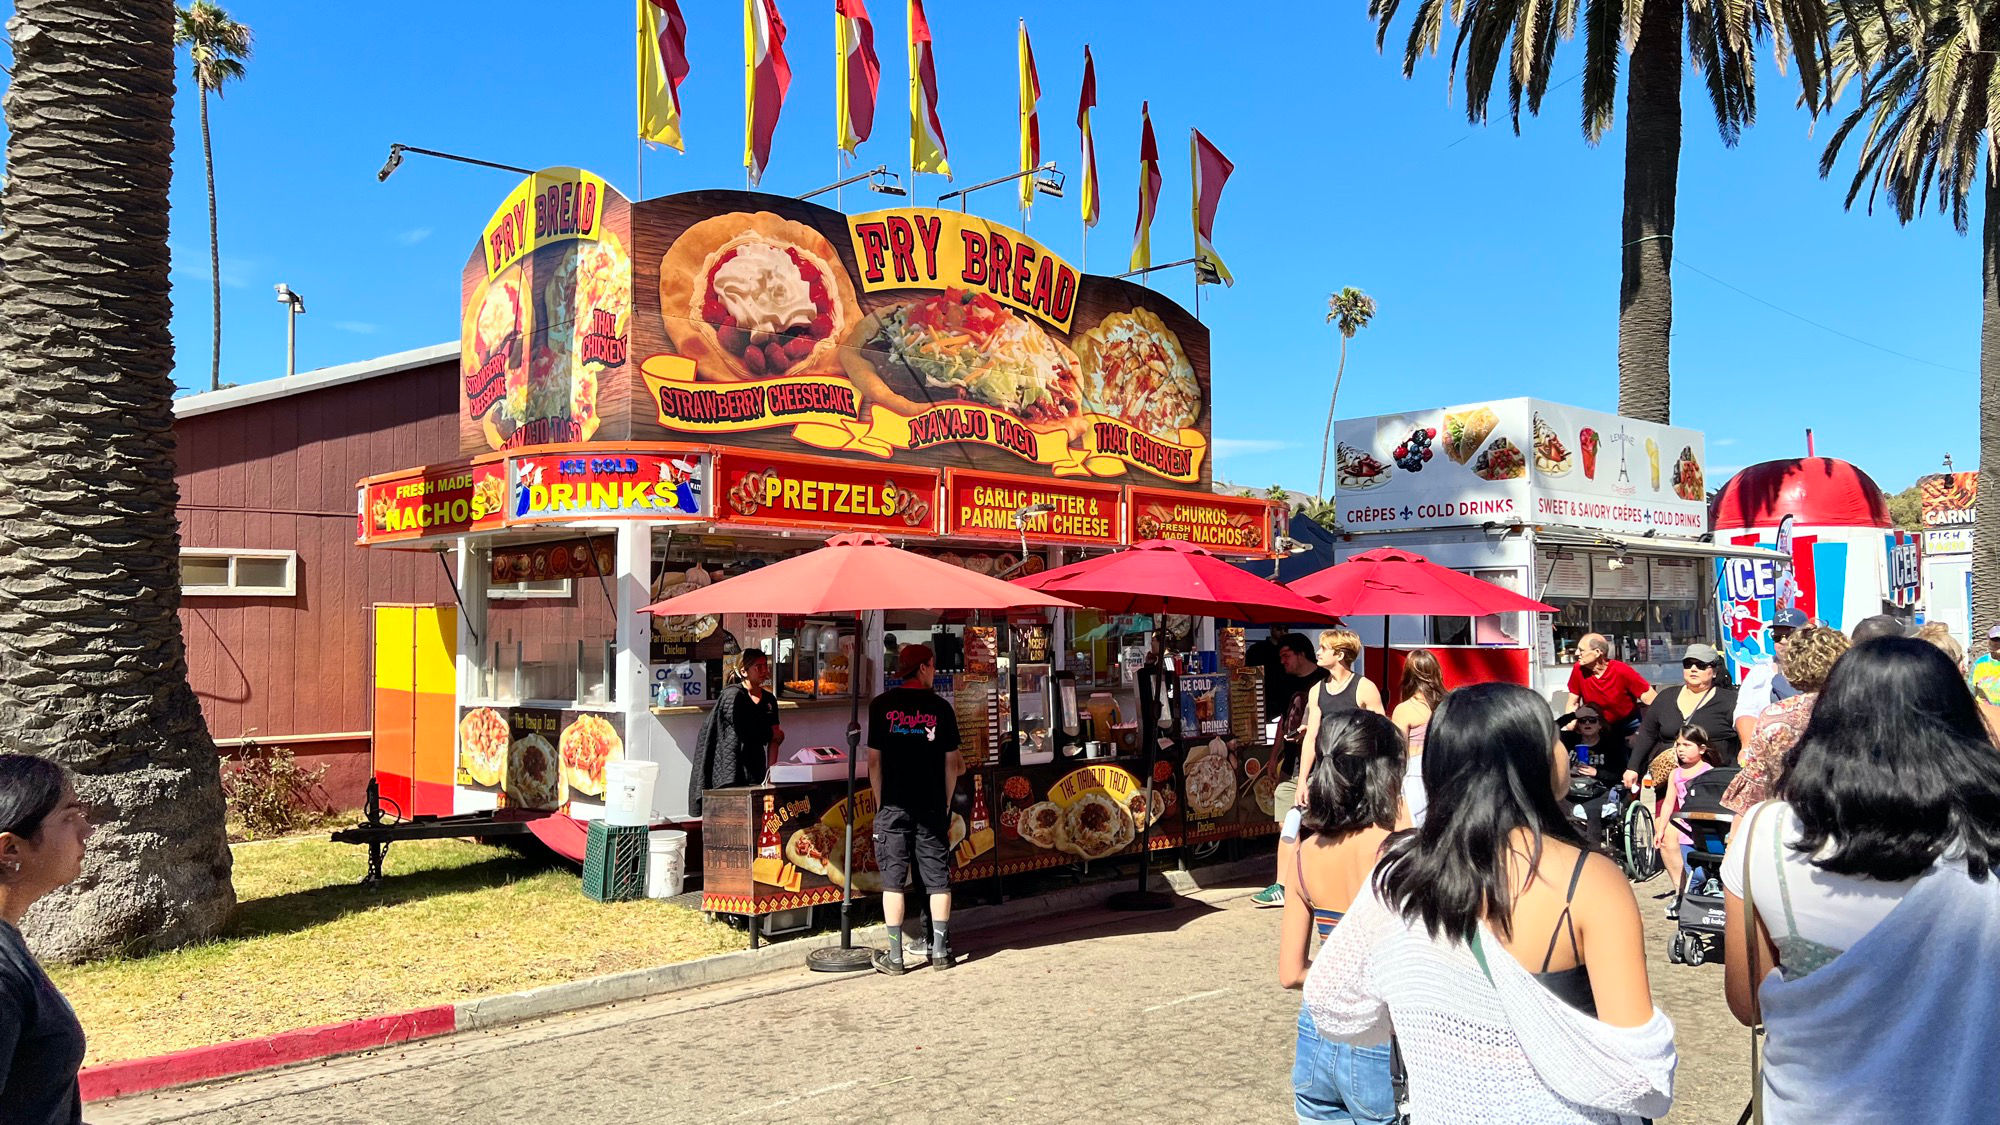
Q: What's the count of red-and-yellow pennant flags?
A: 8